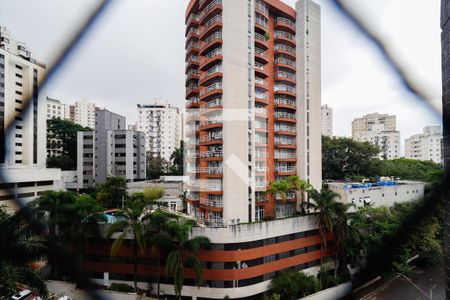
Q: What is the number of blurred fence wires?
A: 4